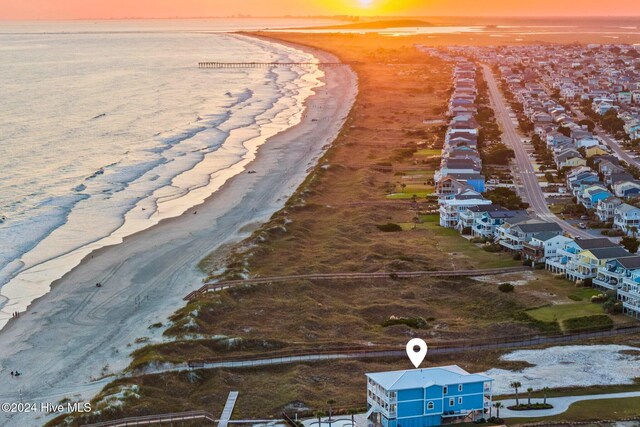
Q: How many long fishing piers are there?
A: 1